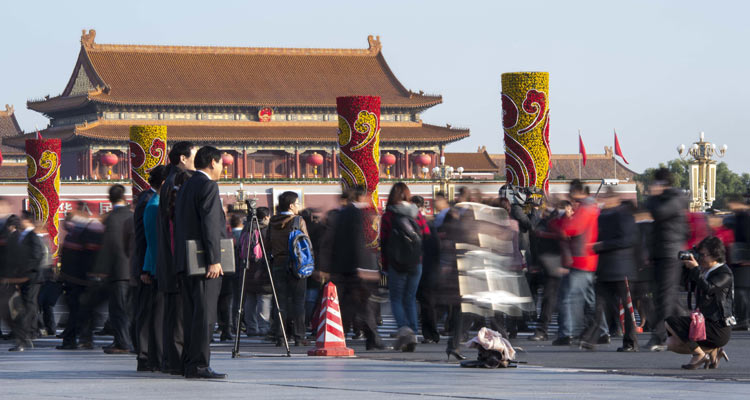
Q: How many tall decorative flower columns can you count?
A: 4